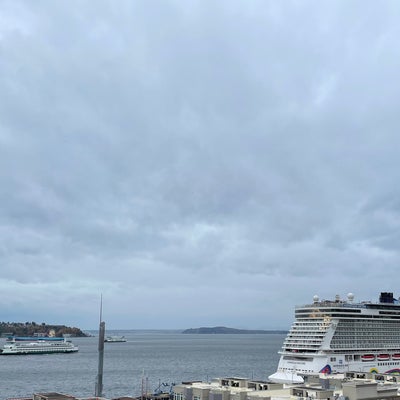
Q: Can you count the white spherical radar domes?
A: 2